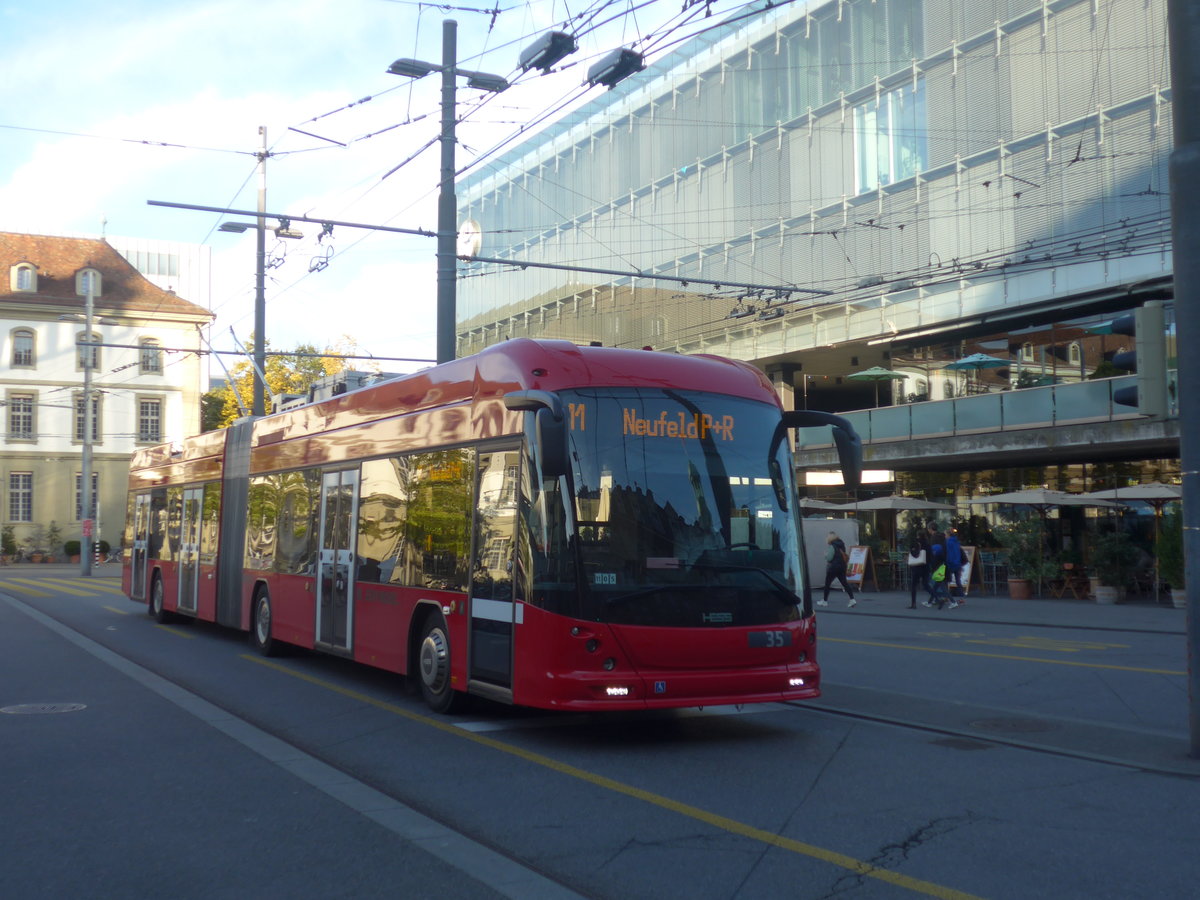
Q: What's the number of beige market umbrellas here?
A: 4